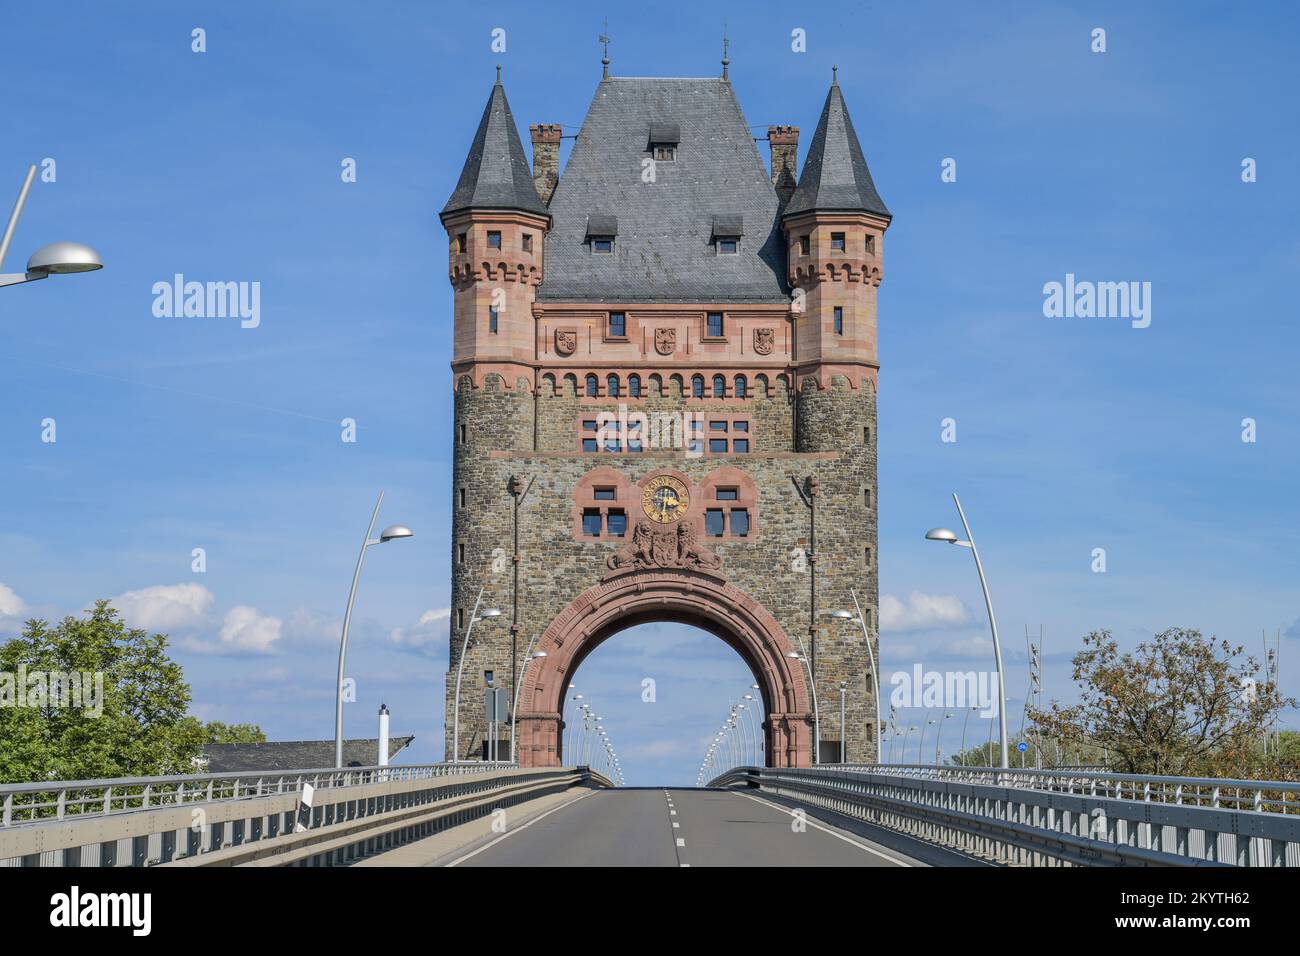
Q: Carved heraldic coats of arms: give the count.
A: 4